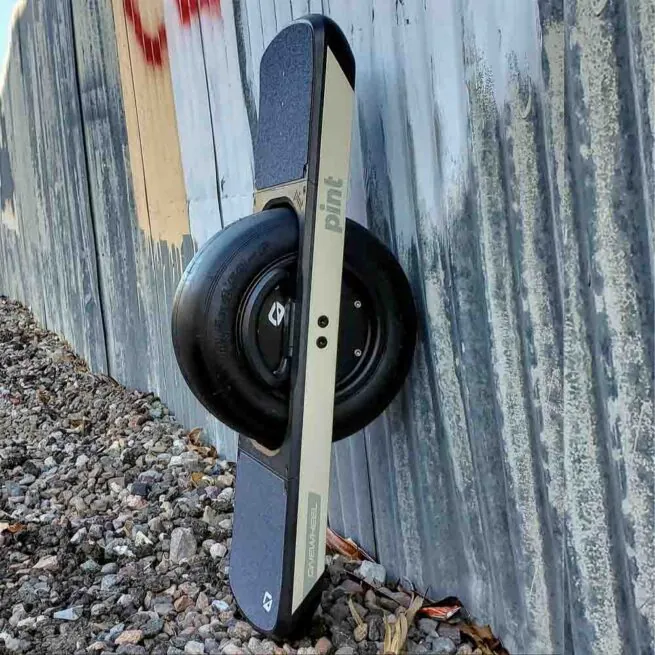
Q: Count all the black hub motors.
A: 1